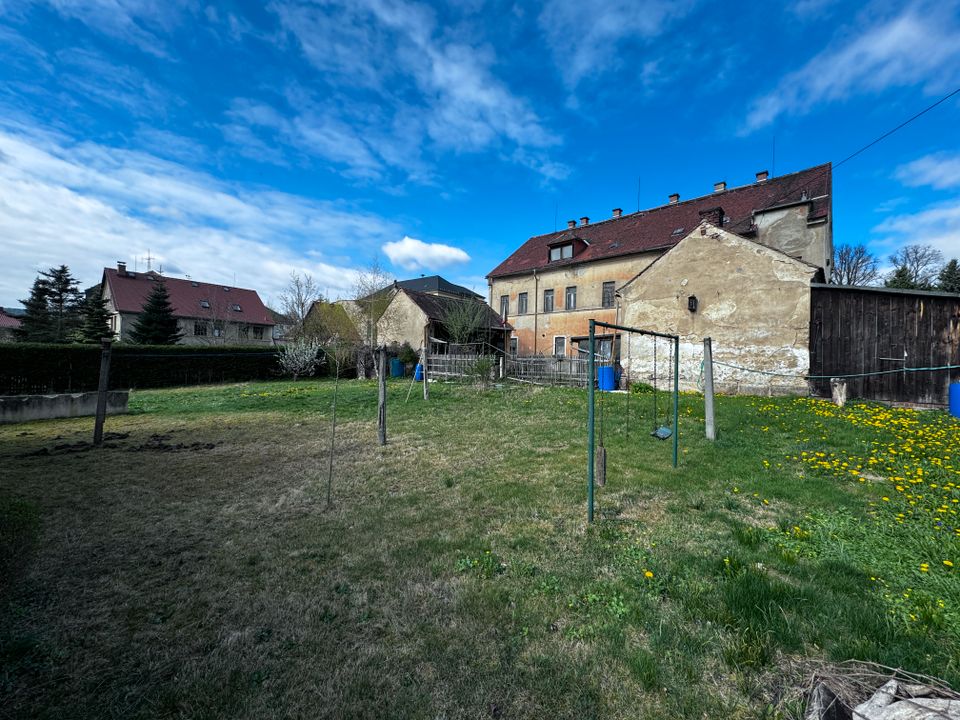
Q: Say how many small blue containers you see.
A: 4